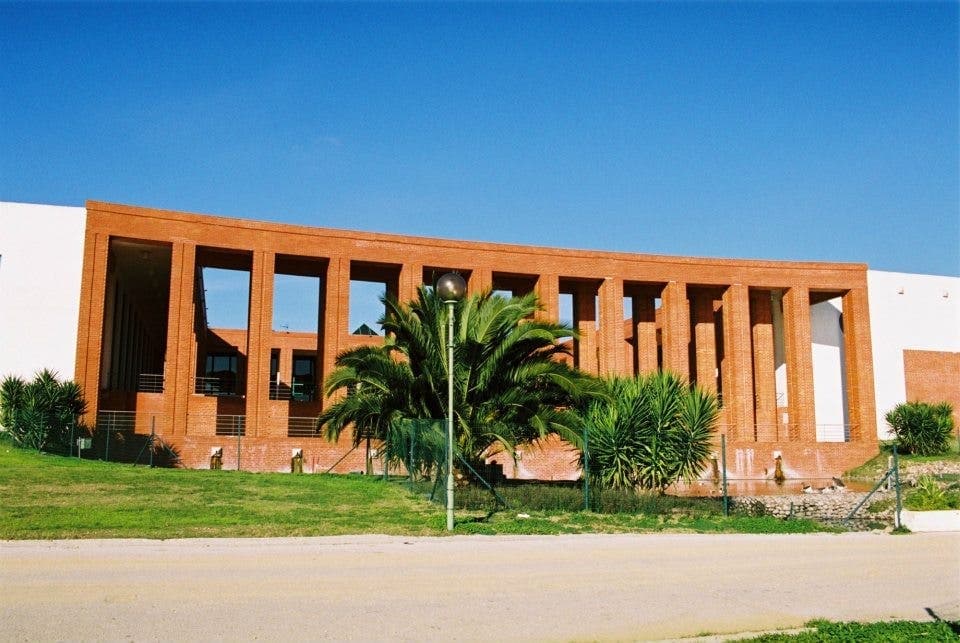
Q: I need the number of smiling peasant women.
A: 0